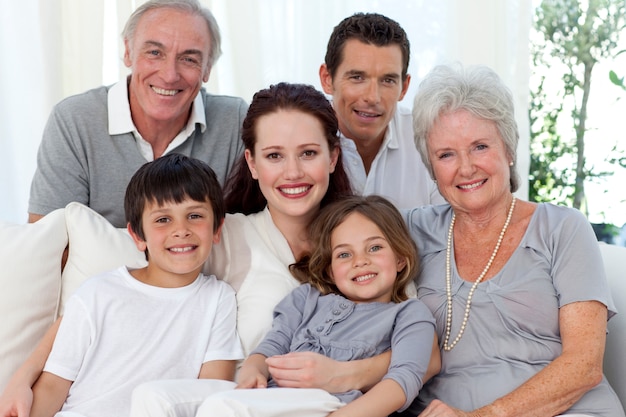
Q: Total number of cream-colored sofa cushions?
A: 2